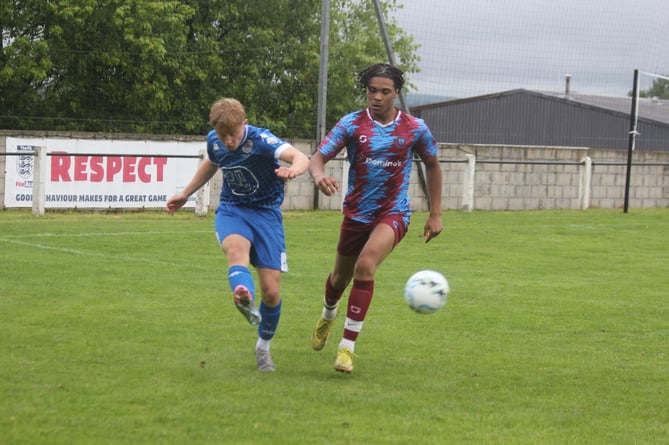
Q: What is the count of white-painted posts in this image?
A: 5